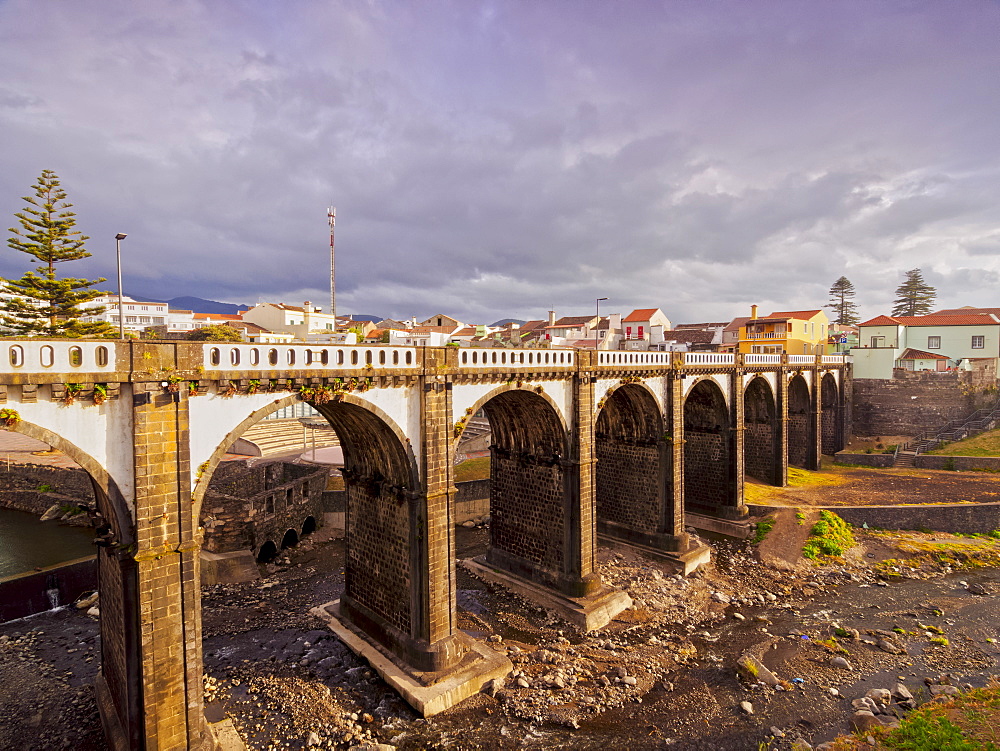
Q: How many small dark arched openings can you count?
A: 3